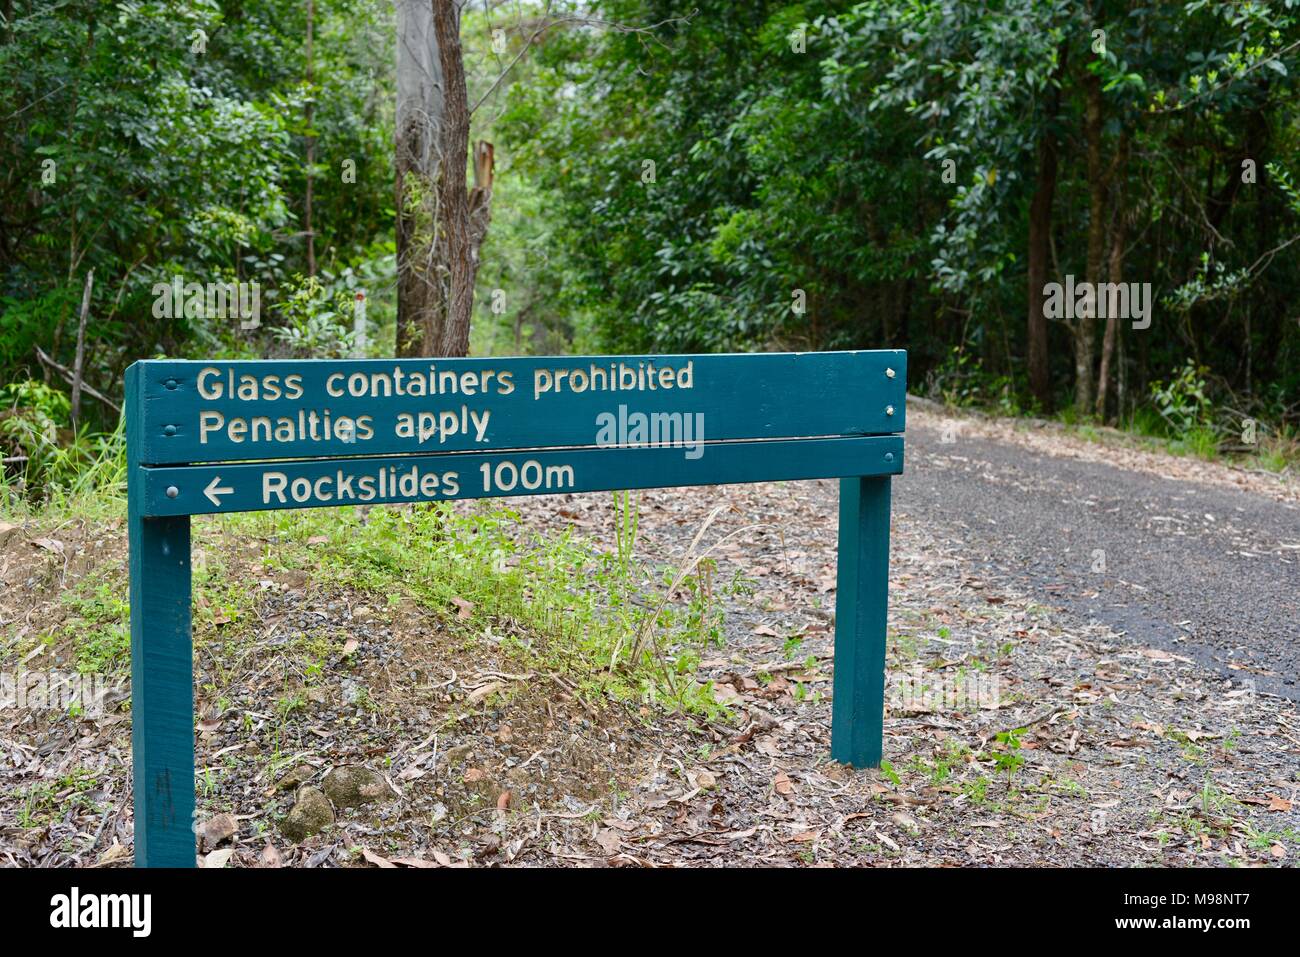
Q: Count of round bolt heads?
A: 6